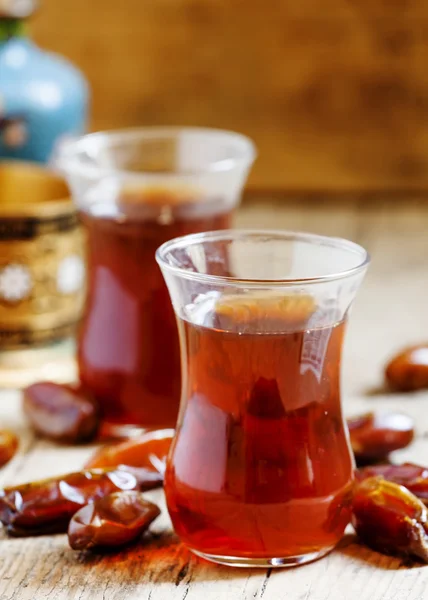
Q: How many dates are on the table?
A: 9